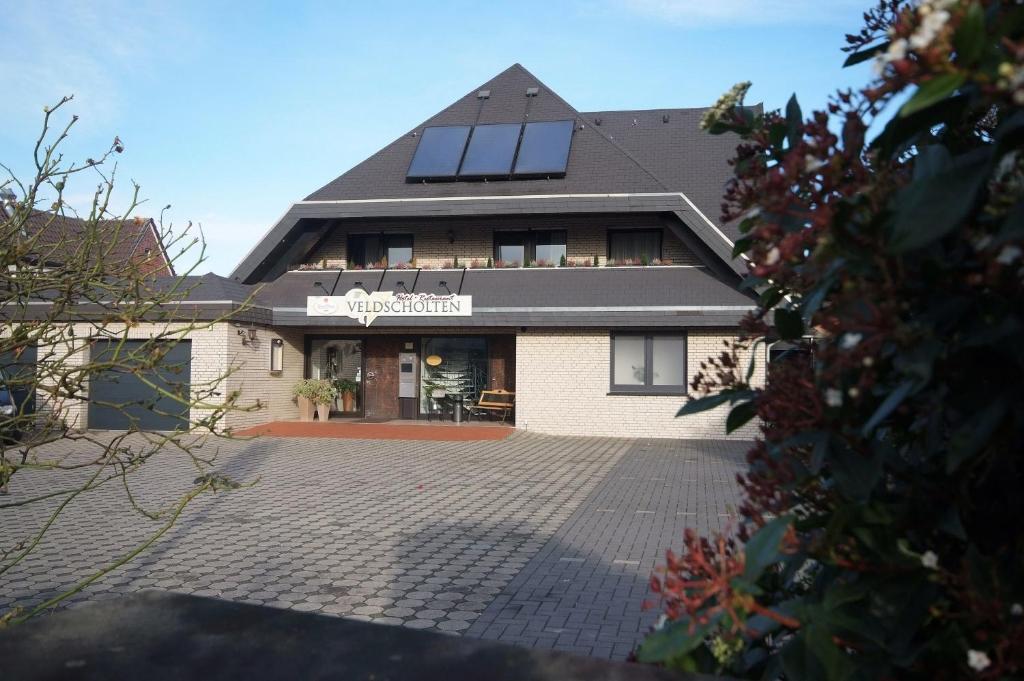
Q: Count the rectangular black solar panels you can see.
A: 3